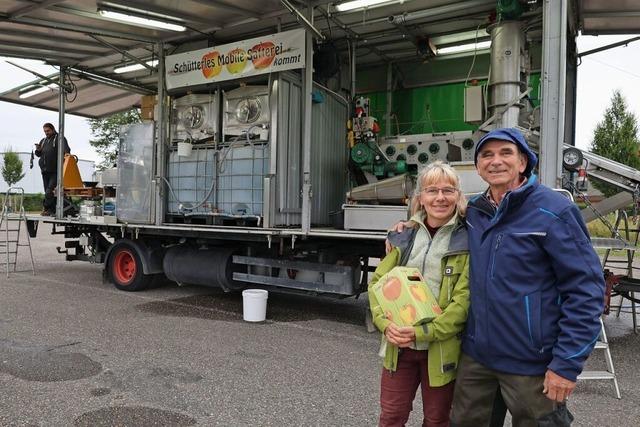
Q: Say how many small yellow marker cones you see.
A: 0